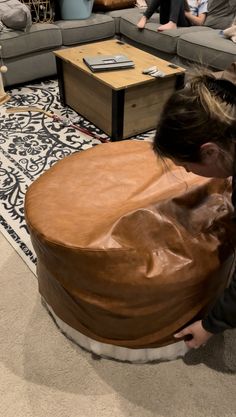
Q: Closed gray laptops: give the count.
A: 1